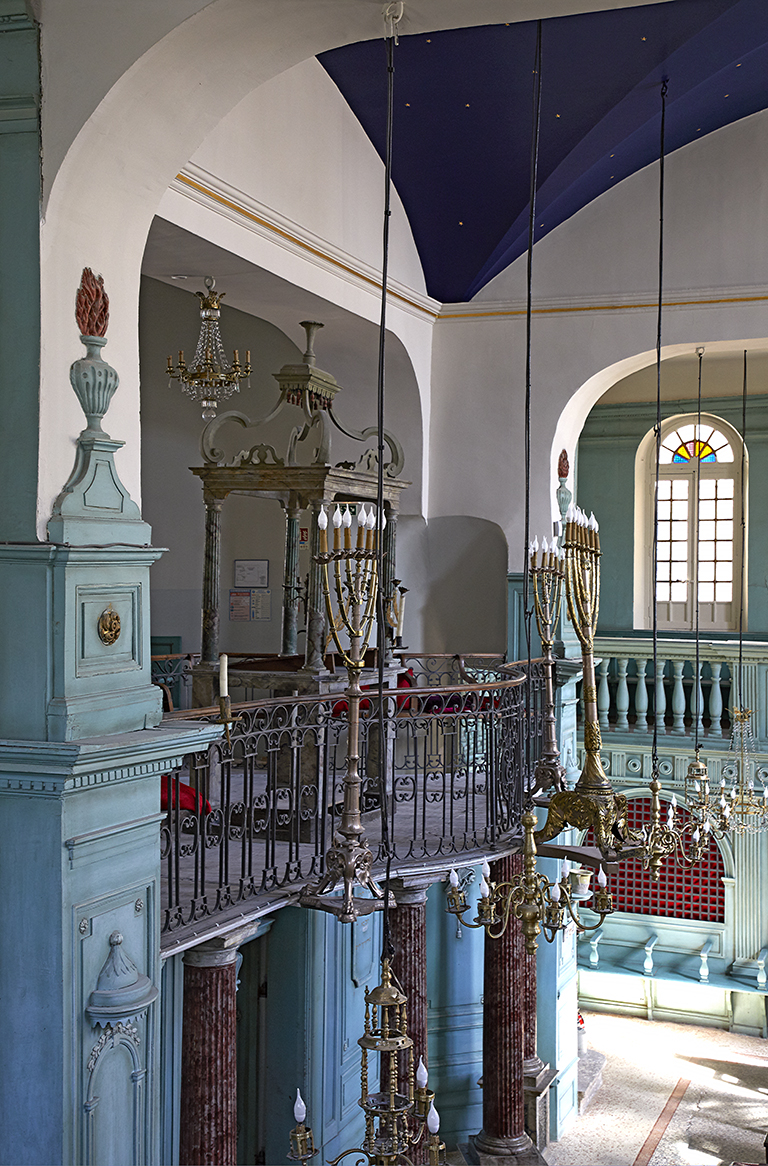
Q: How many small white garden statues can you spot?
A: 0